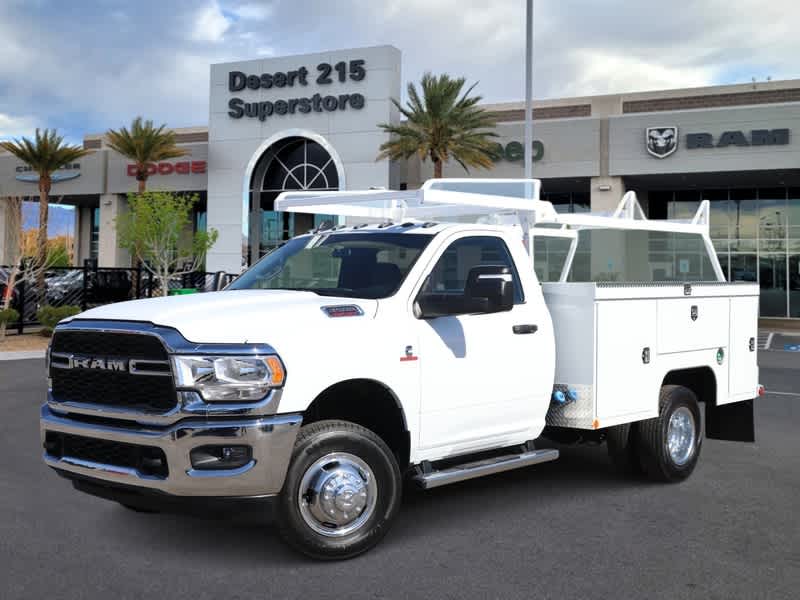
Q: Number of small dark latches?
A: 4